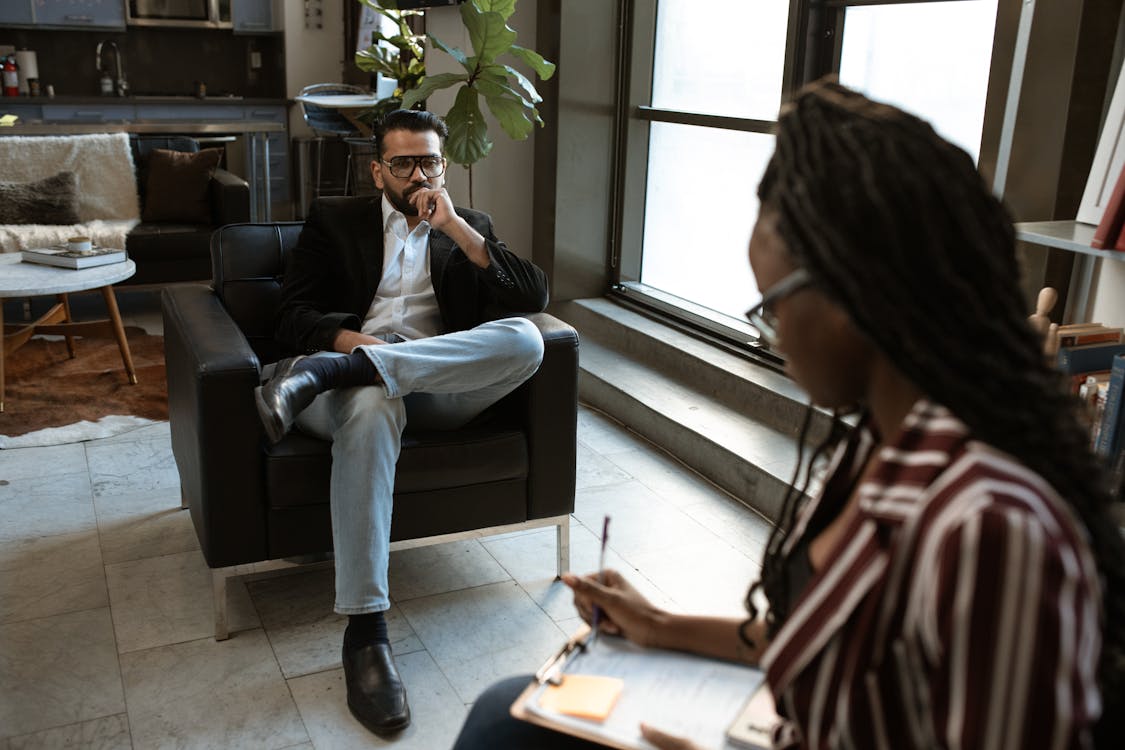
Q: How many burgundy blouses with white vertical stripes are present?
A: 1